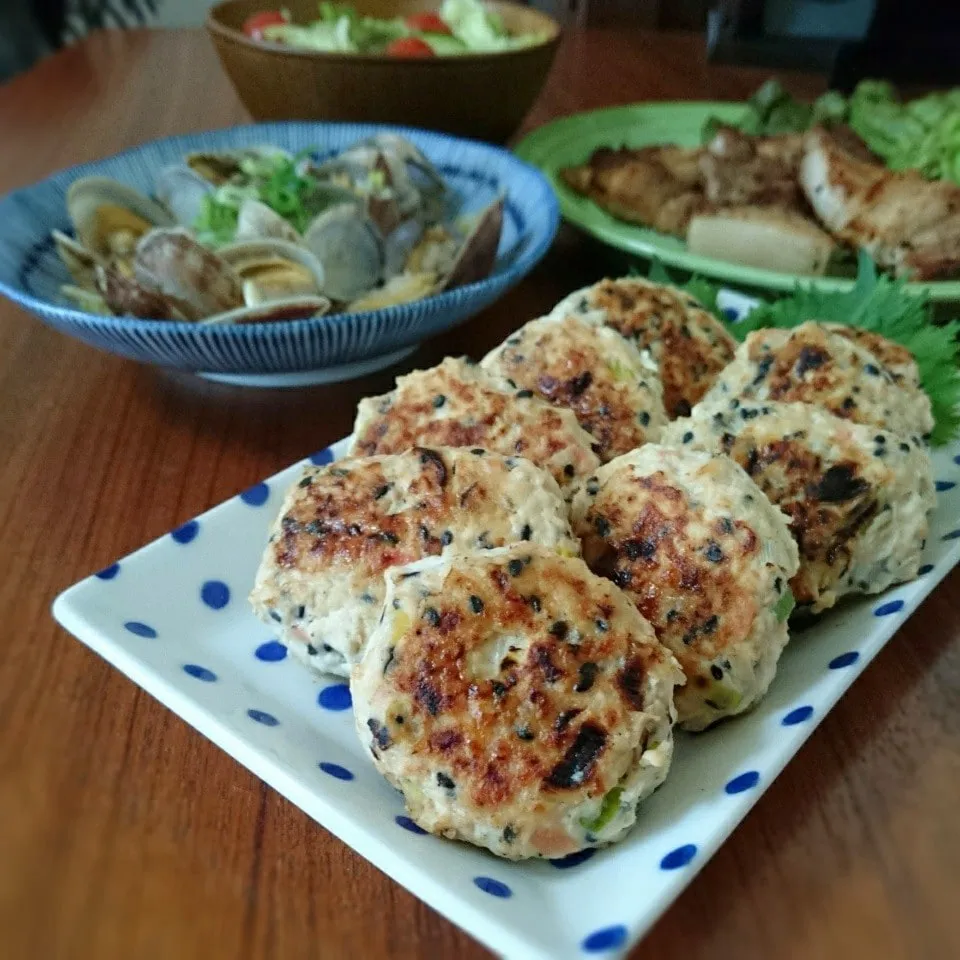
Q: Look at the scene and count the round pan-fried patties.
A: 9